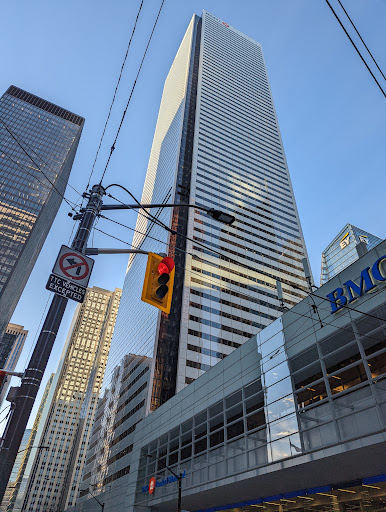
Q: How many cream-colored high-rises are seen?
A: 1